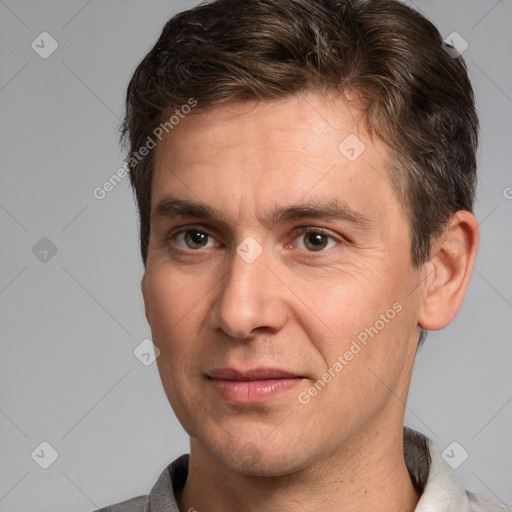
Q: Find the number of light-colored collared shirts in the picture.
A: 1